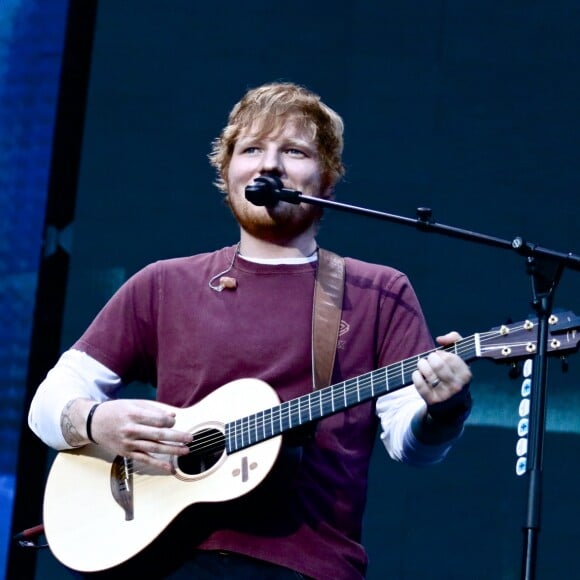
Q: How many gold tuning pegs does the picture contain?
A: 6